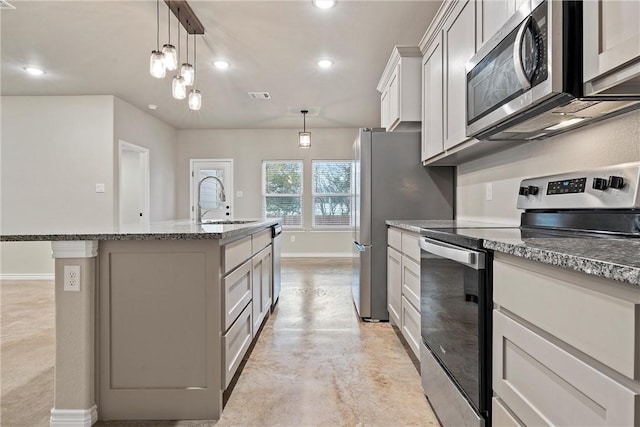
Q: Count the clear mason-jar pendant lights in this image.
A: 5